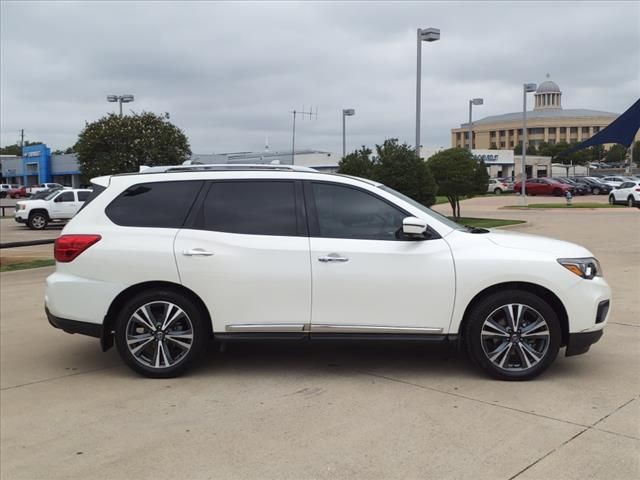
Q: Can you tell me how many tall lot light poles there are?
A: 5